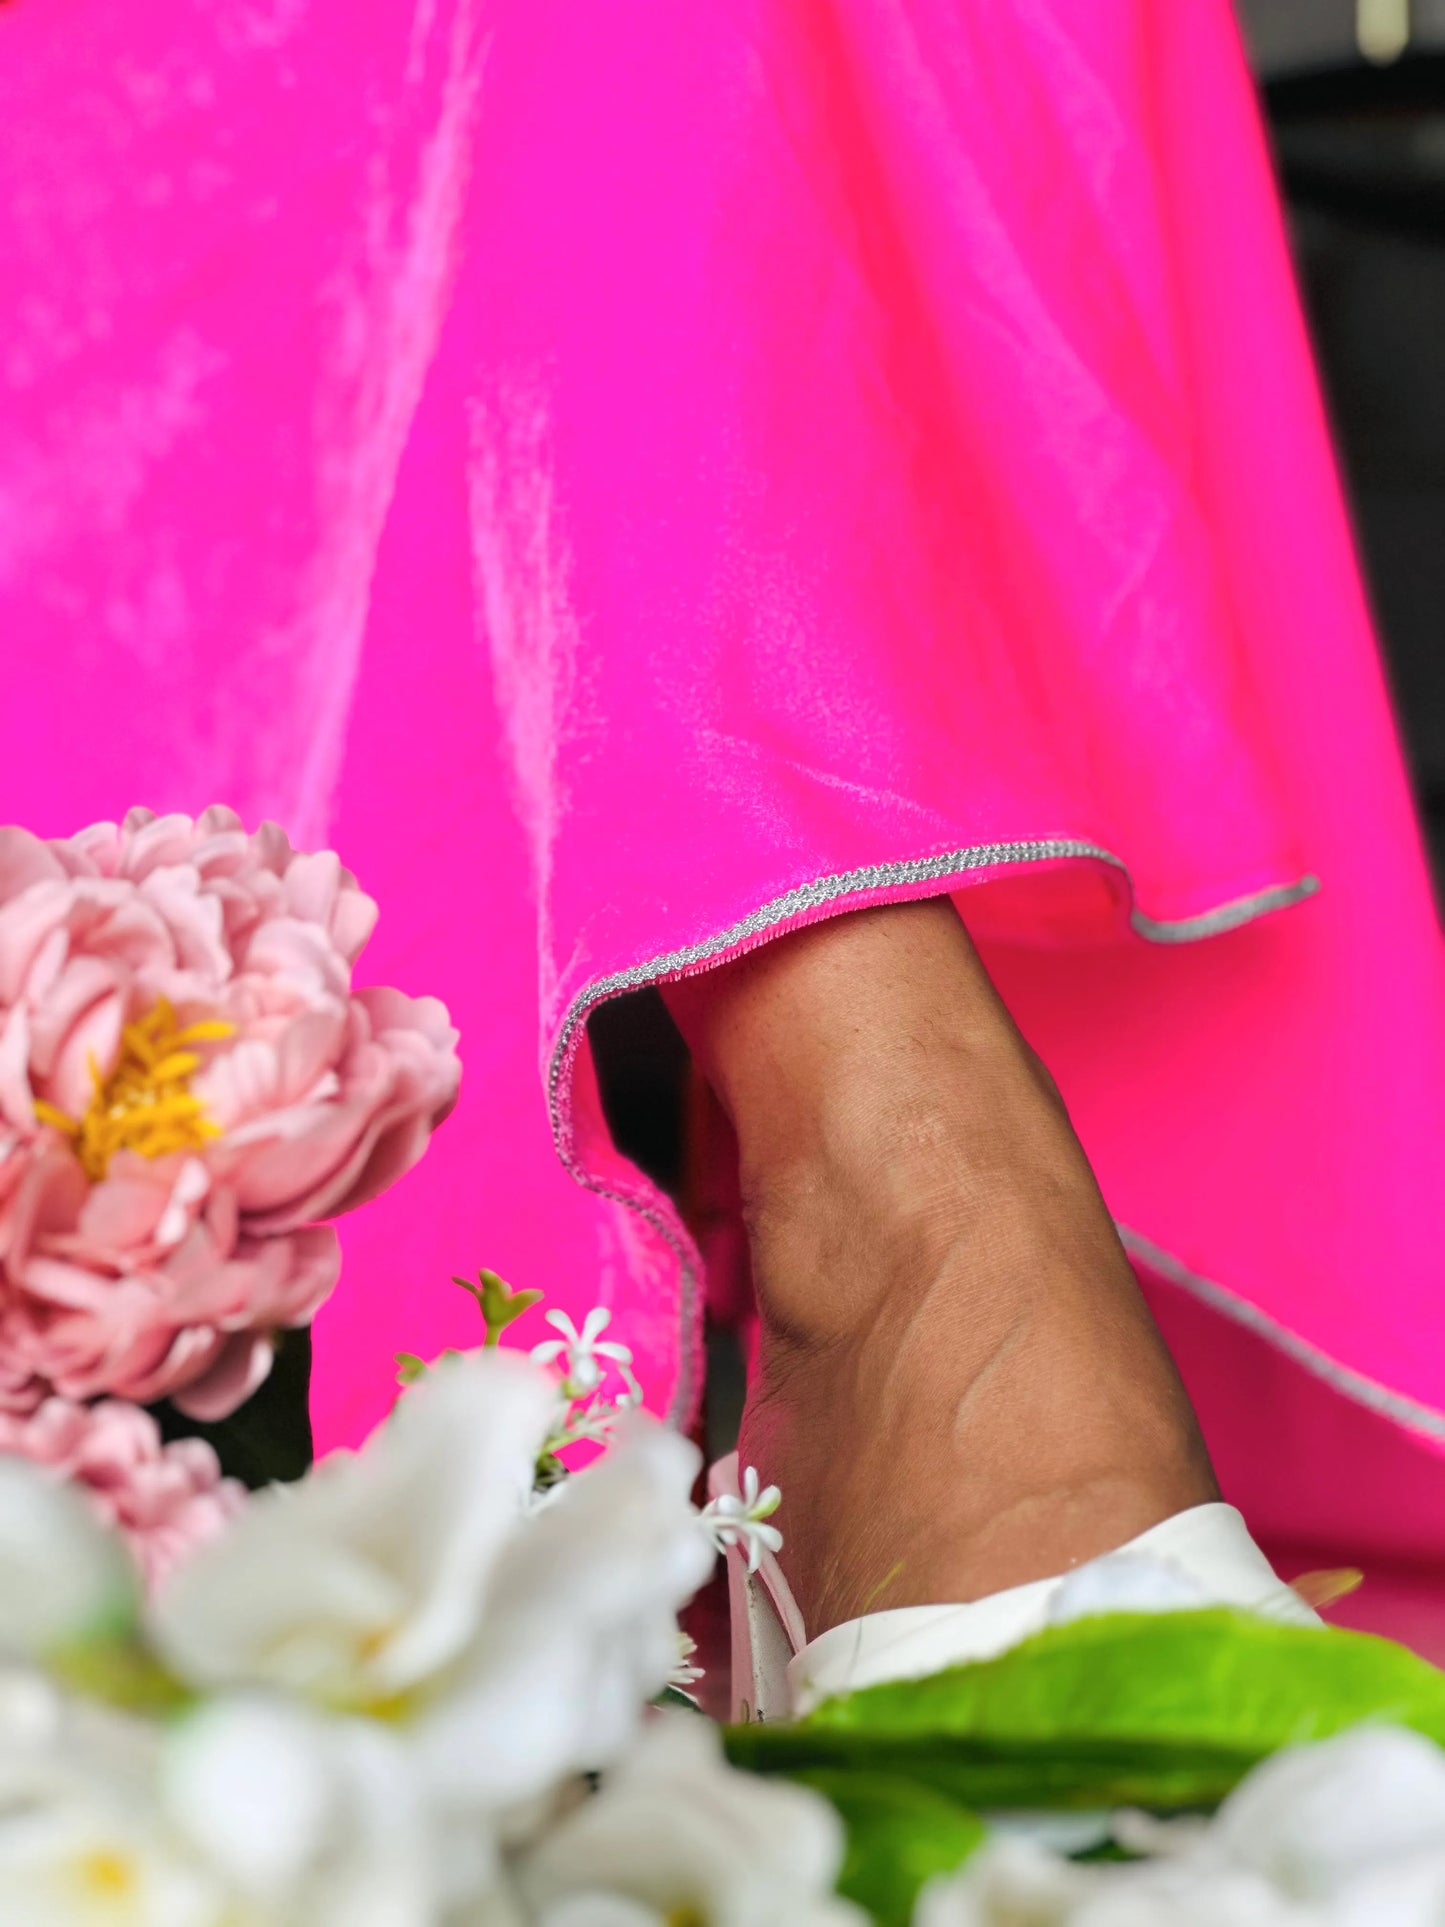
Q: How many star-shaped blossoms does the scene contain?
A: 2